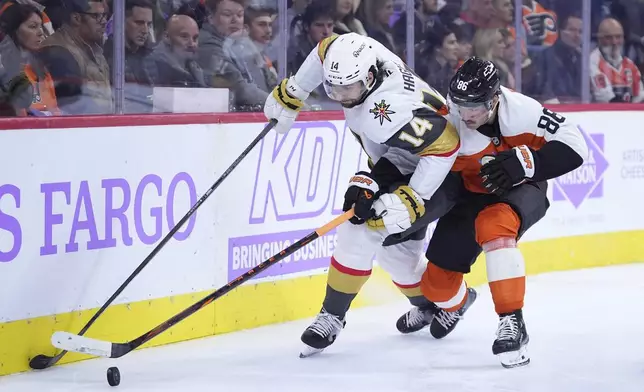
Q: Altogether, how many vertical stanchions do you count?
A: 5